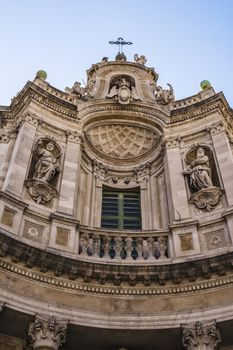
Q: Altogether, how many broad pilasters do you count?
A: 4